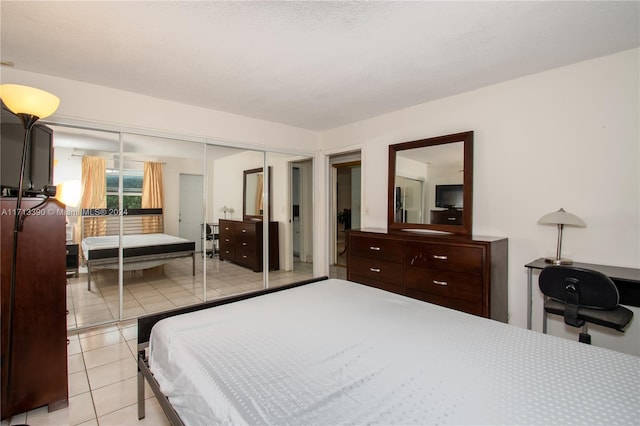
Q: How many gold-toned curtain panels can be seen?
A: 2